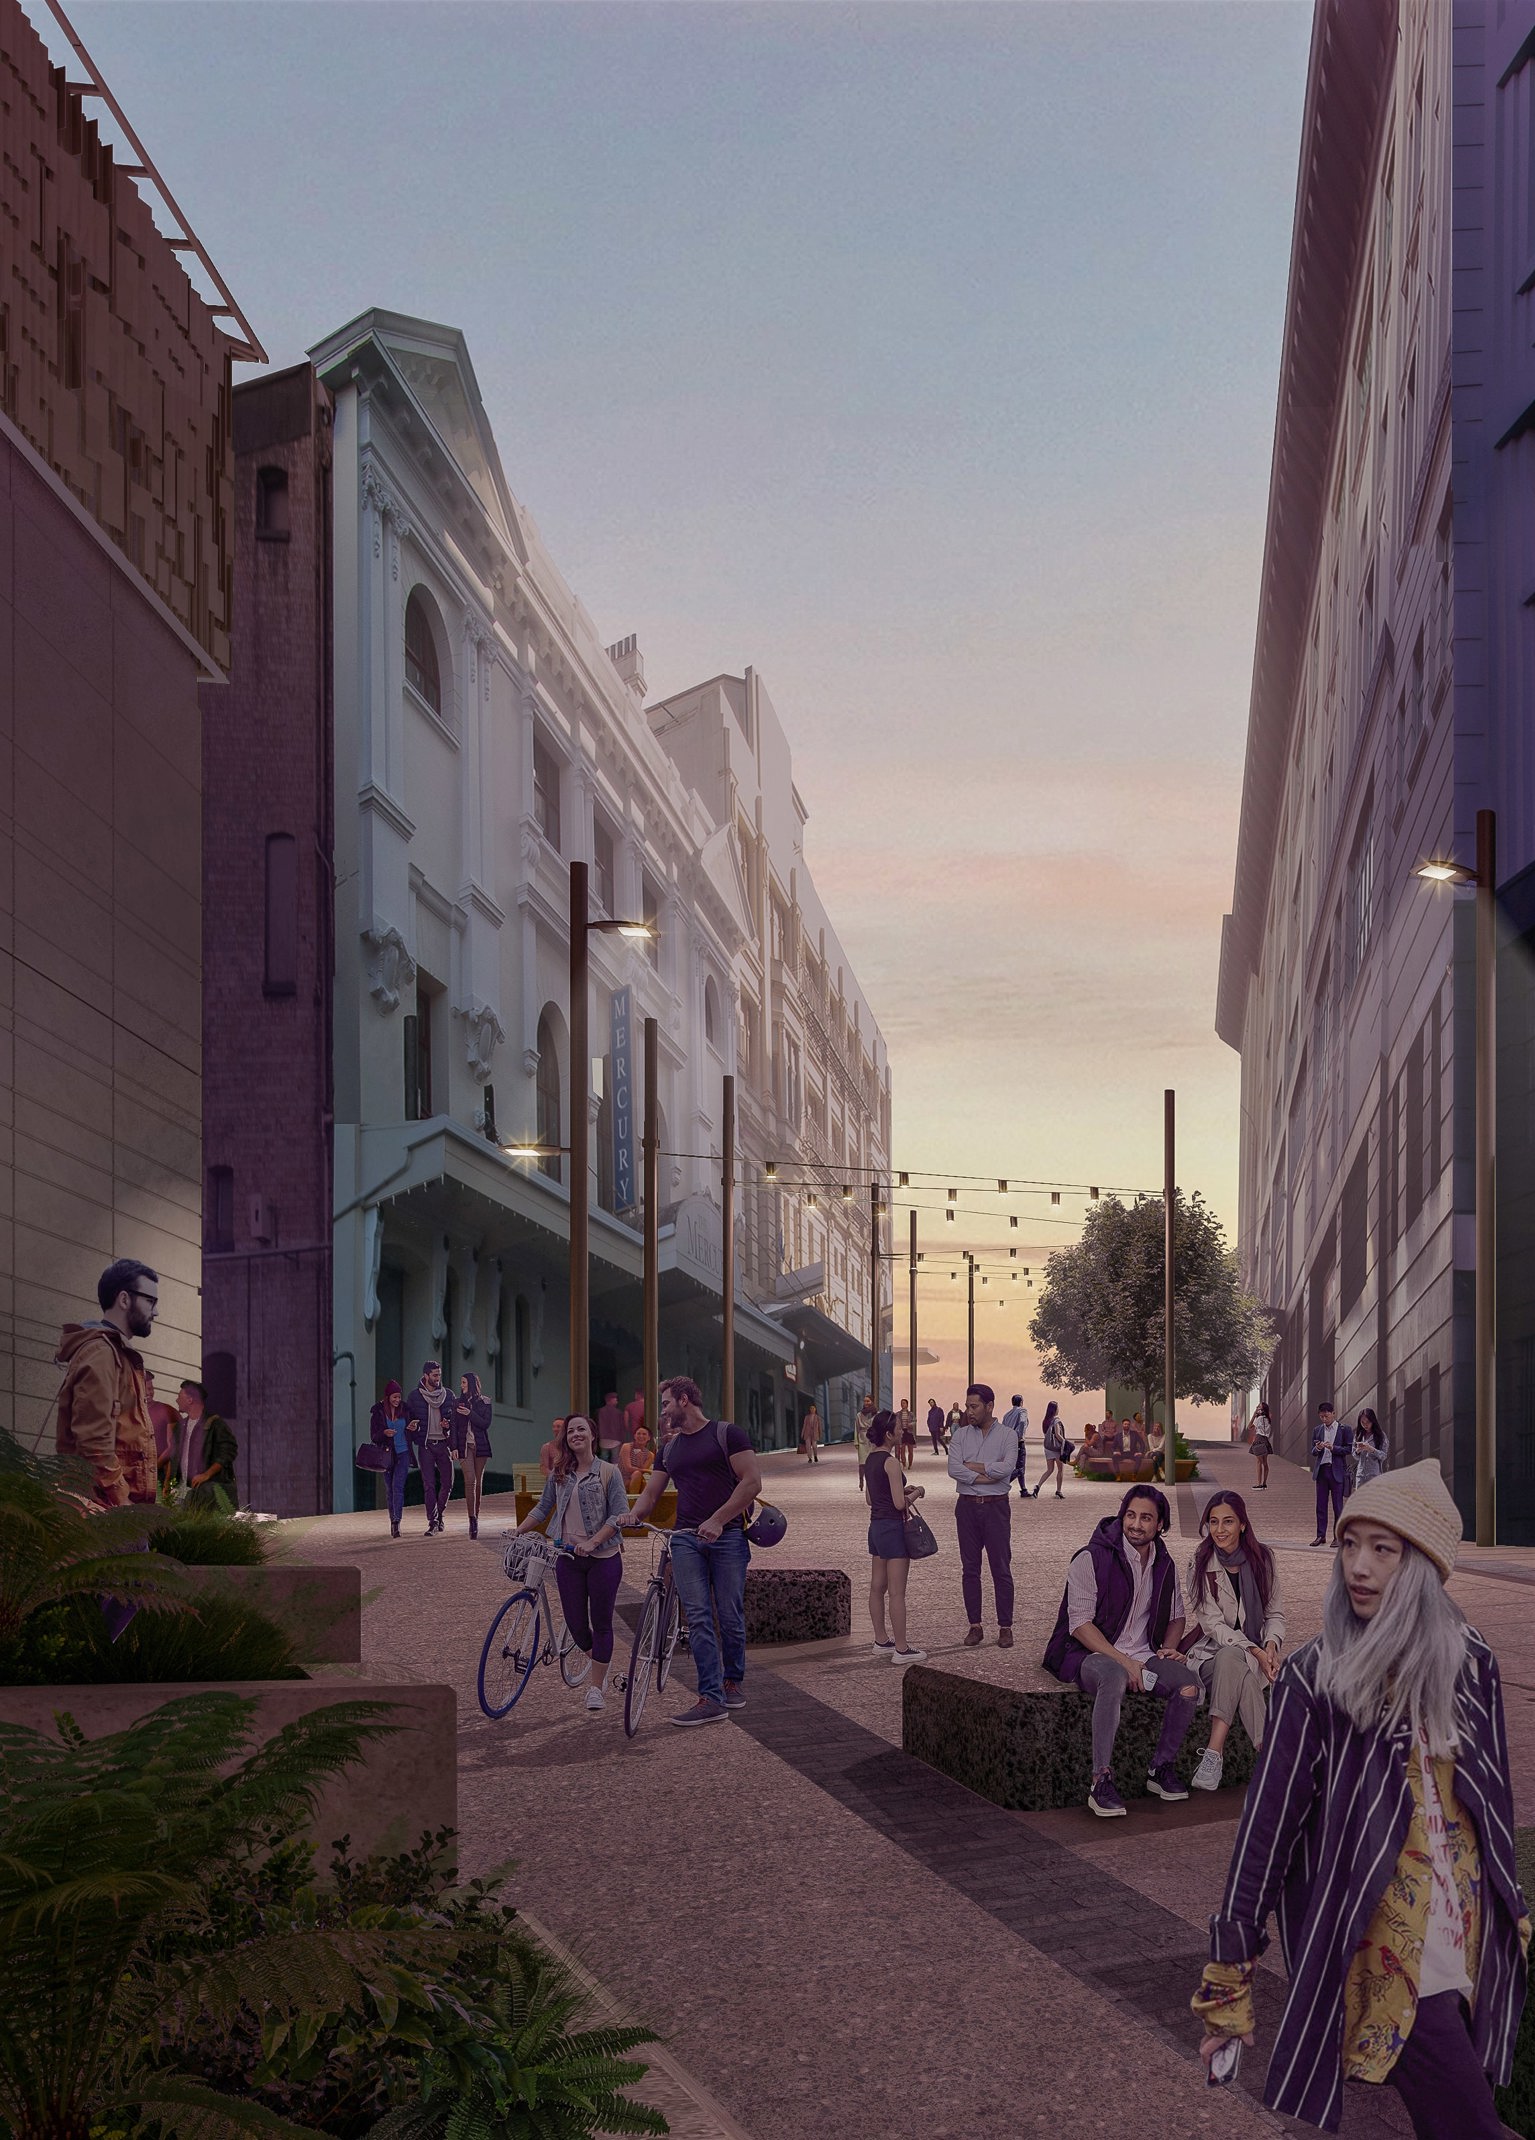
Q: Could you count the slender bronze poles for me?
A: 8